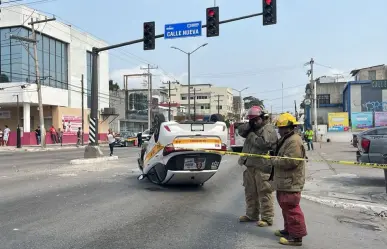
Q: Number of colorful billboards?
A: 3